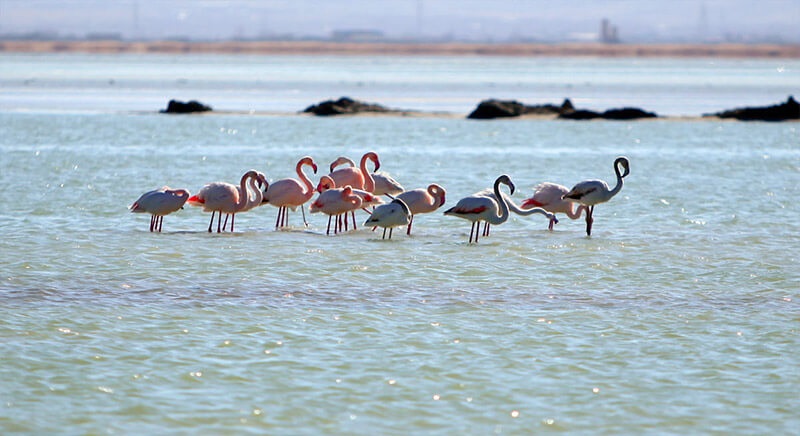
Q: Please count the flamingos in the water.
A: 14